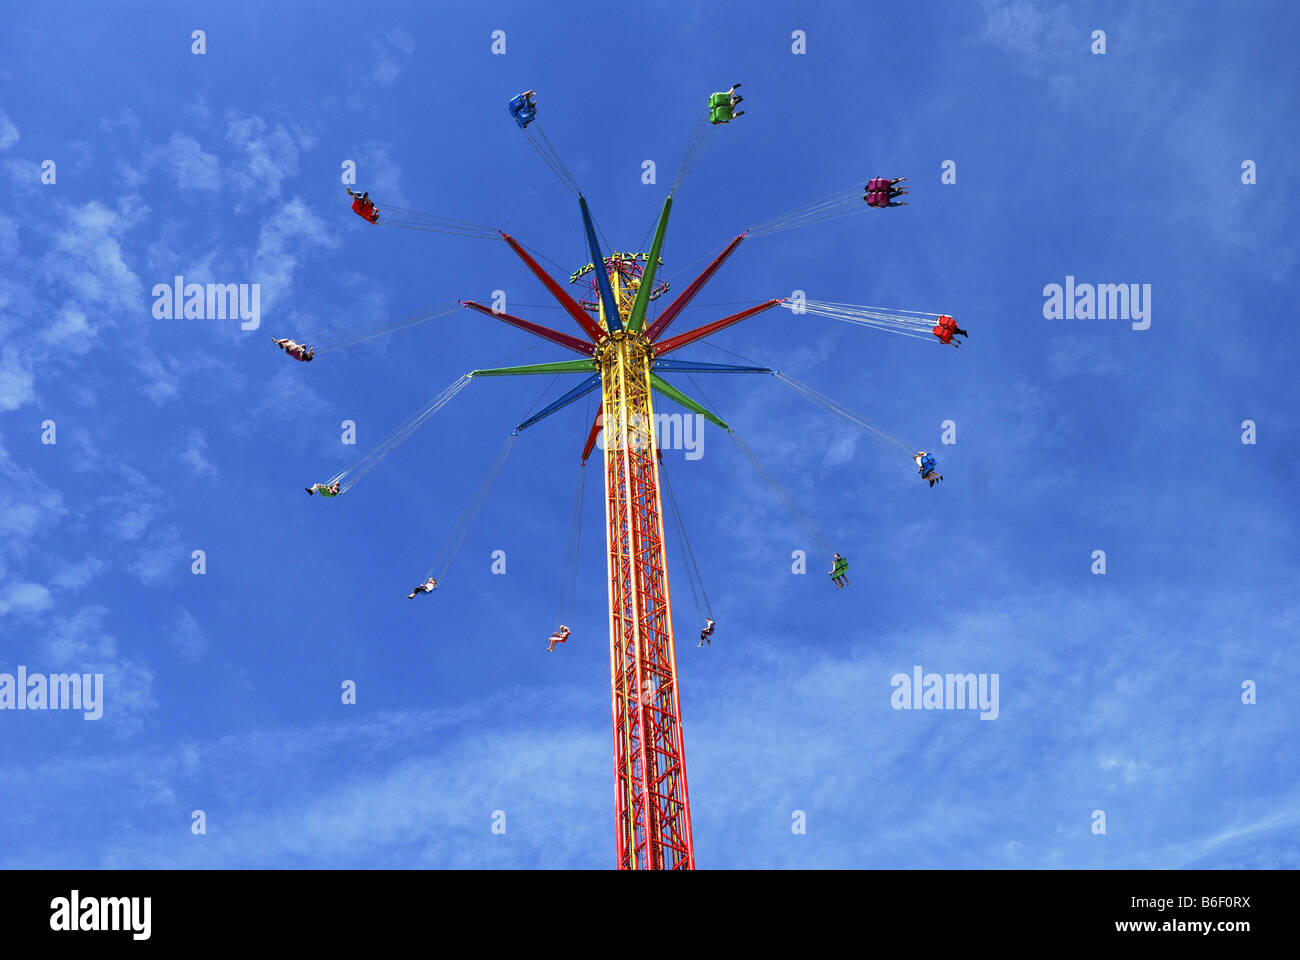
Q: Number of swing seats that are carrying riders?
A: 12